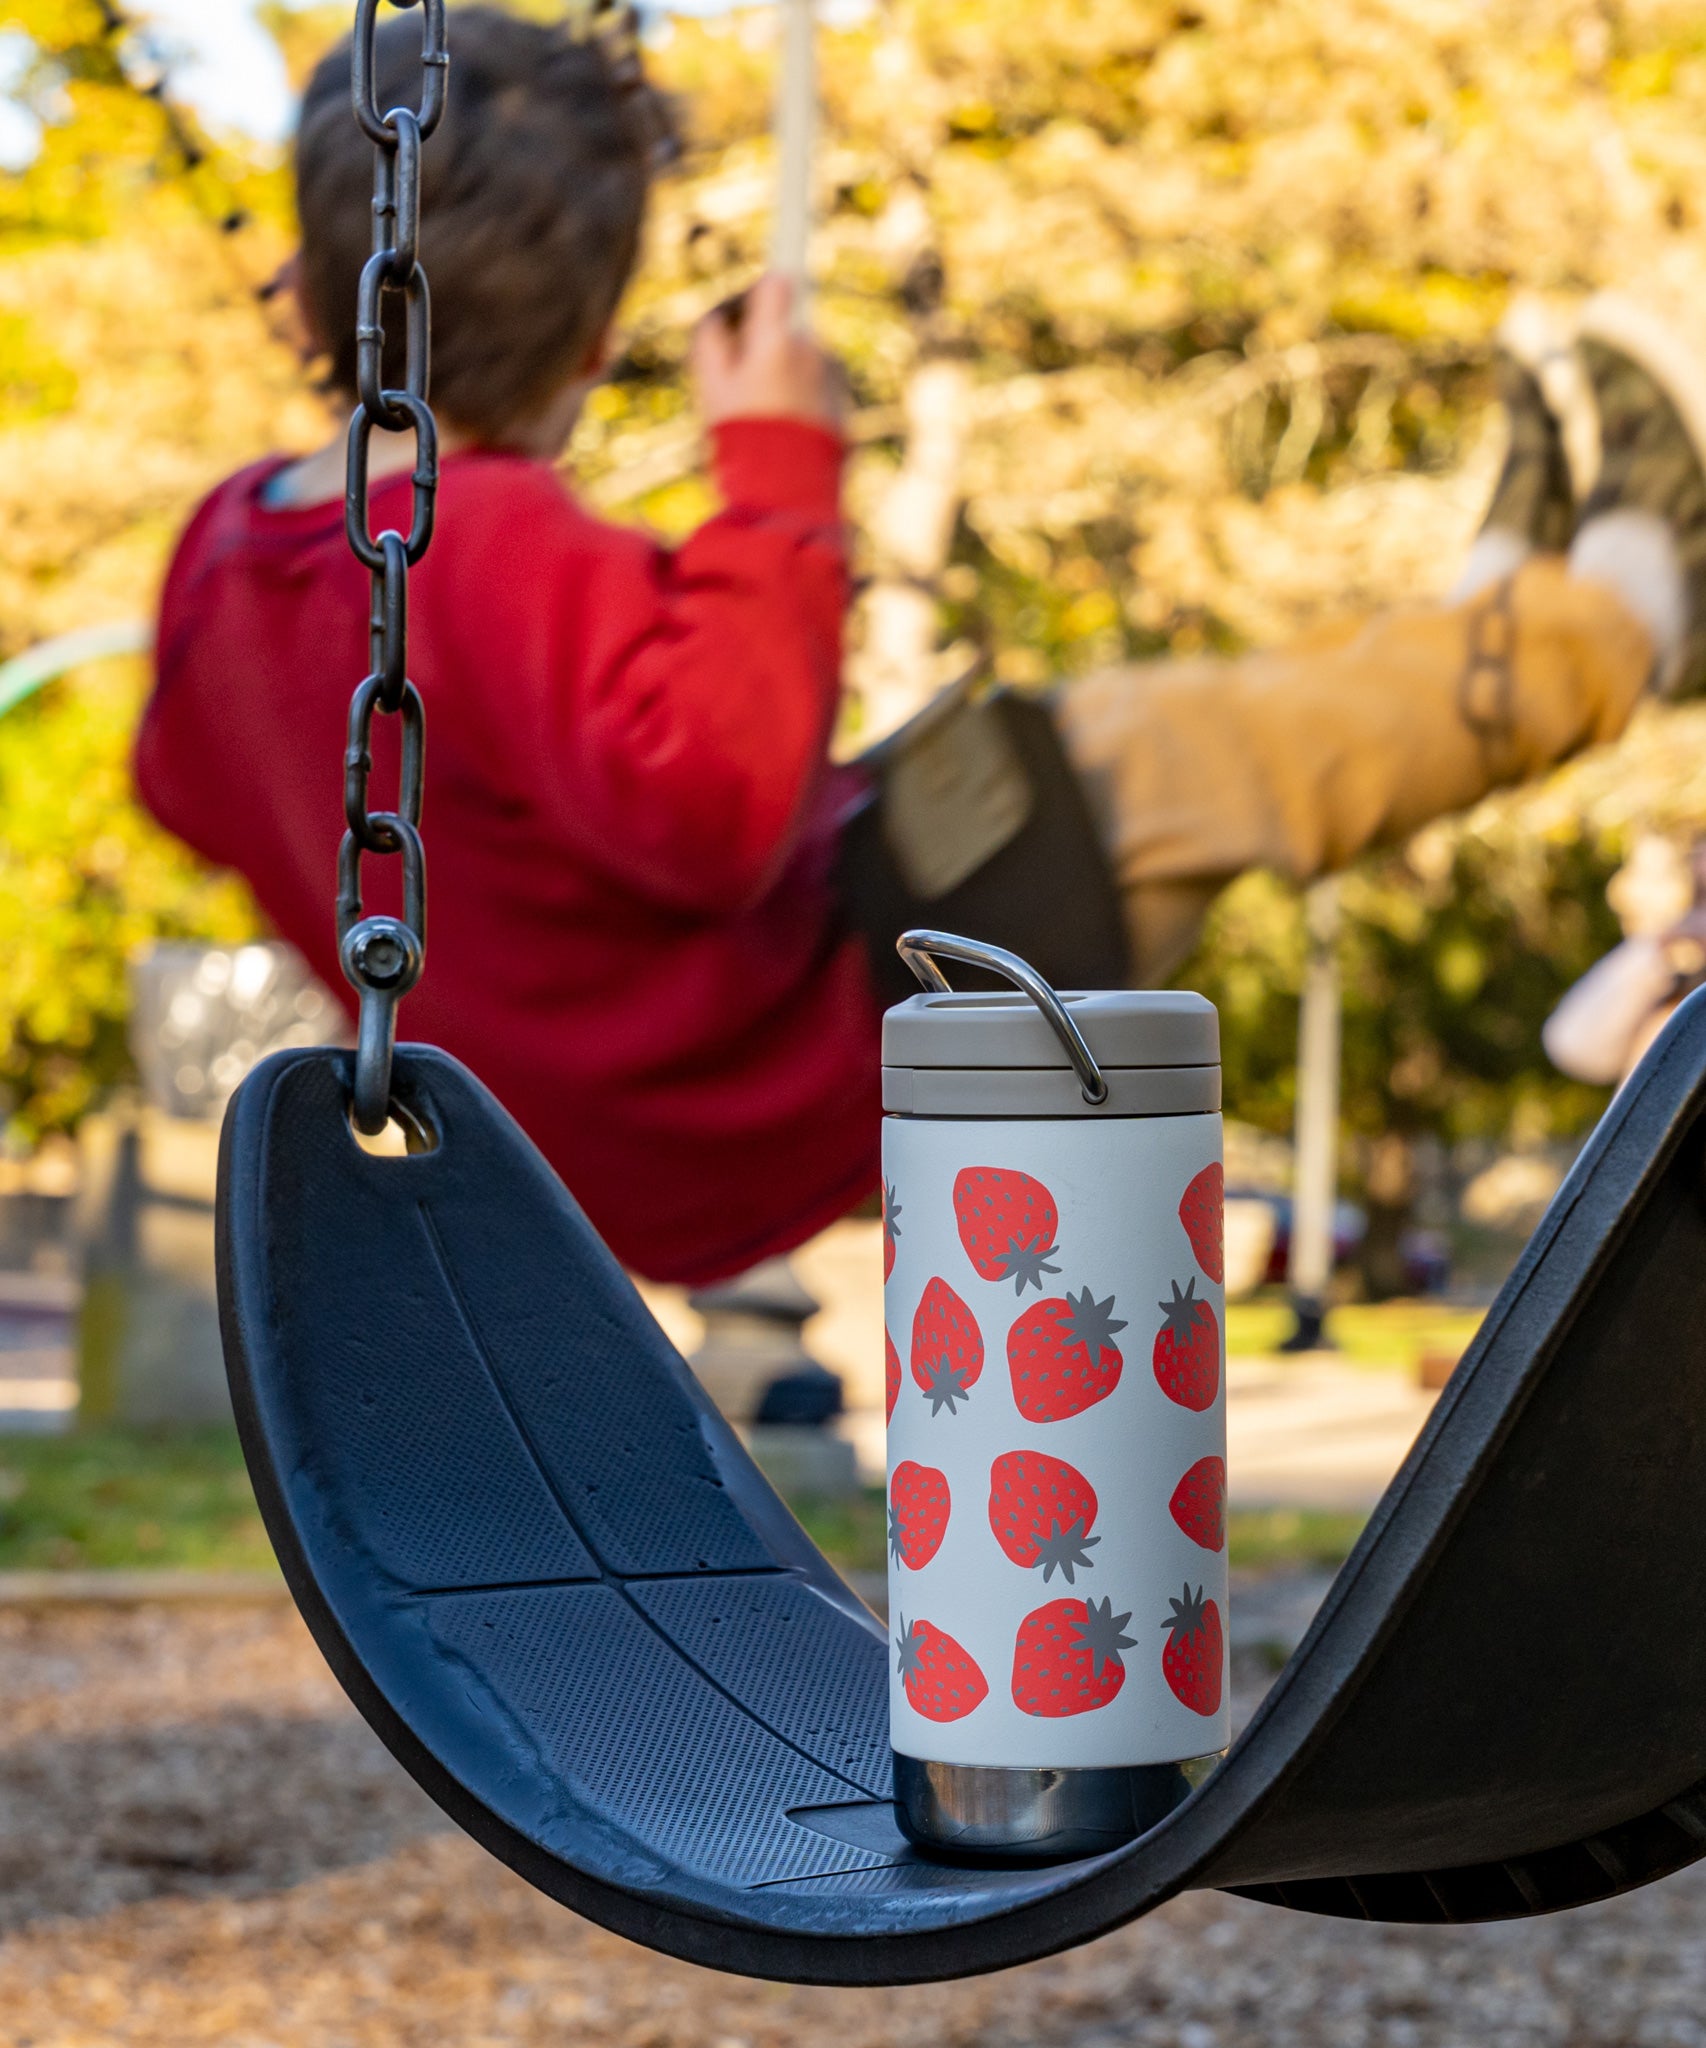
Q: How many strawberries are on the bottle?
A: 13